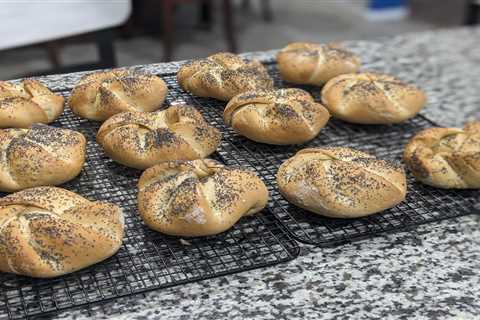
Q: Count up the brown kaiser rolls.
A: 12